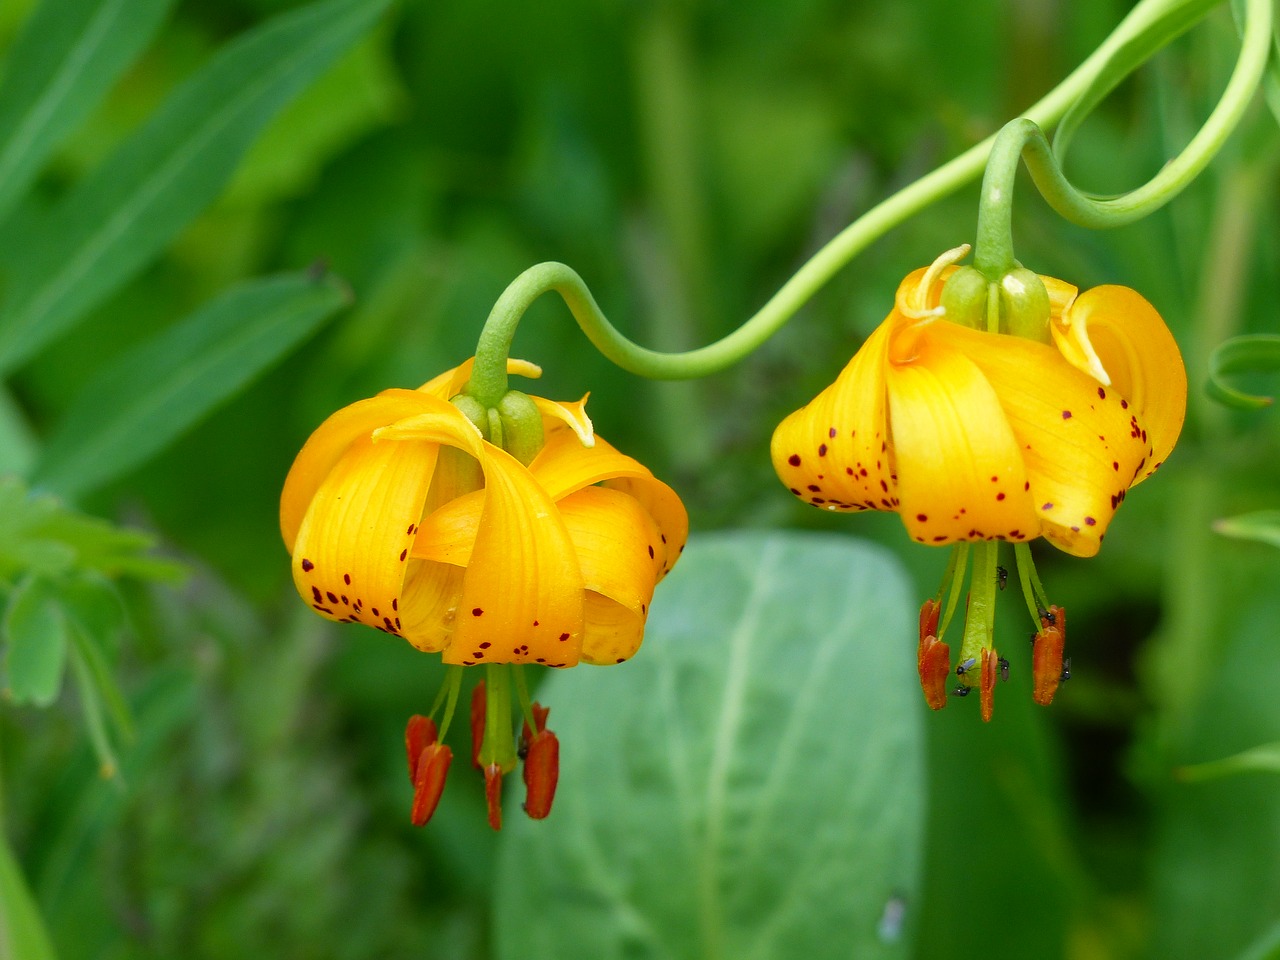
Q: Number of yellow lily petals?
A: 12